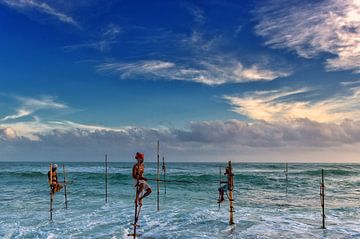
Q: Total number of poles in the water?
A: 10